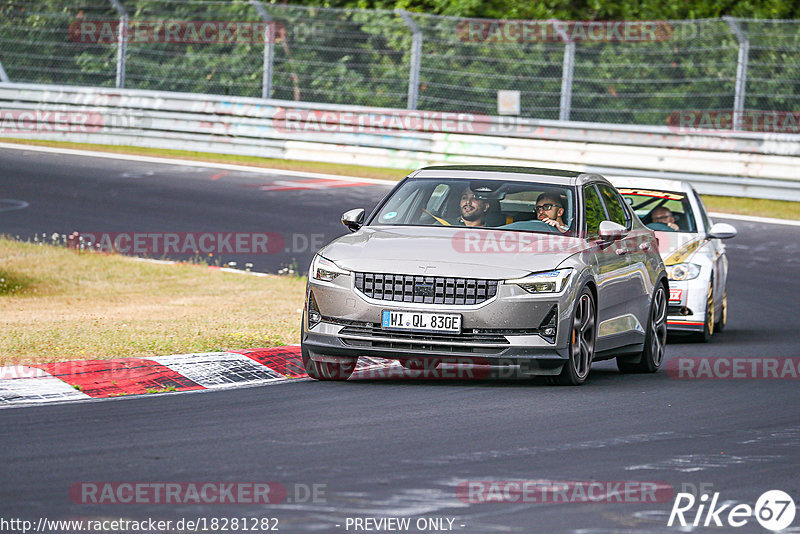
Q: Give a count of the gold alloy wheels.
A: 2